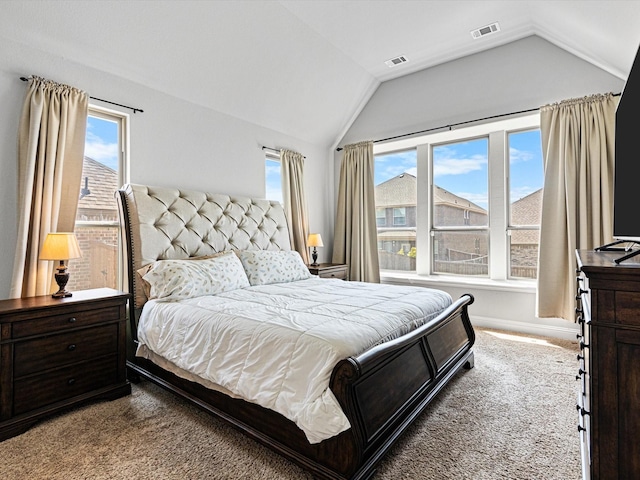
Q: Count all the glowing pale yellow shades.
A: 2